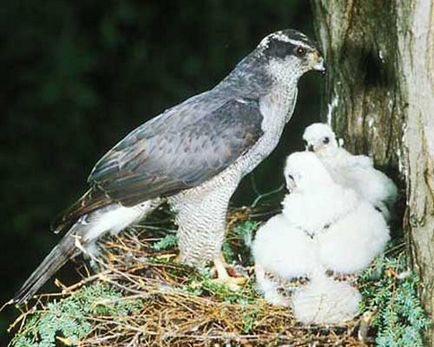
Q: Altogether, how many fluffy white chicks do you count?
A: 2